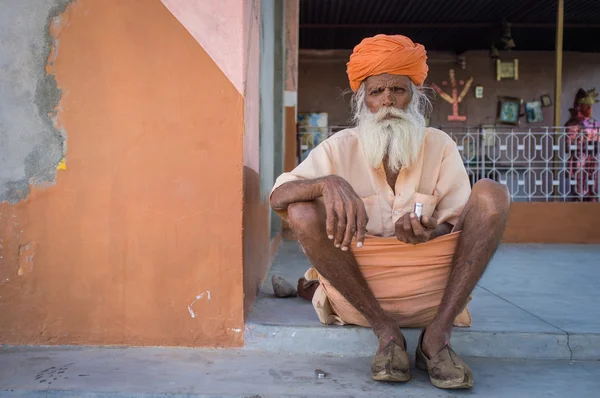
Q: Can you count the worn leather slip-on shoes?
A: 2